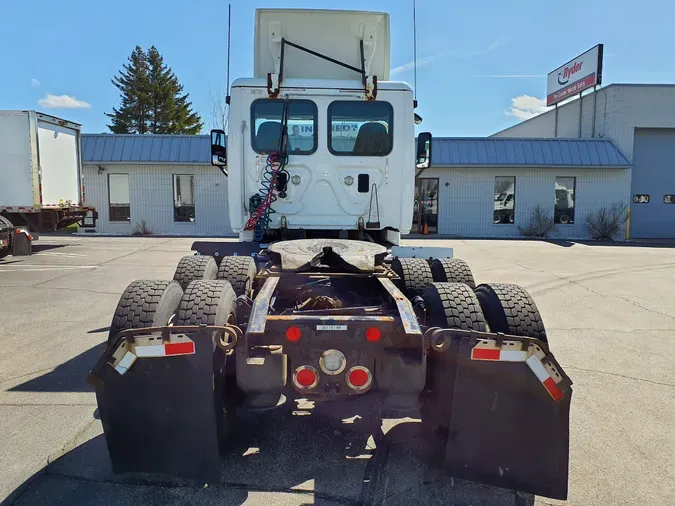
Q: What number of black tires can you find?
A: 8